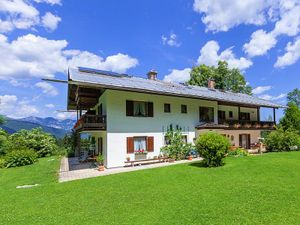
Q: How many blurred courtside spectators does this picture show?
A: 0